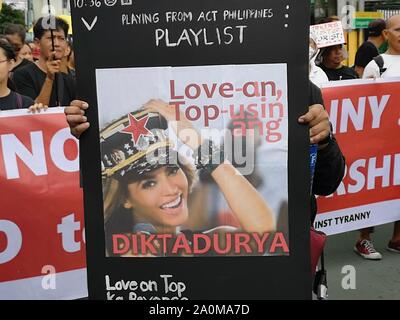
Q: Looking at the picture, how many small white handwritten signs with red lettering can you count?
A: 1